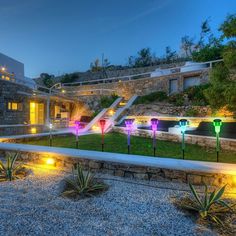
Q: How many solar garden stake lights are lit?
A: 7